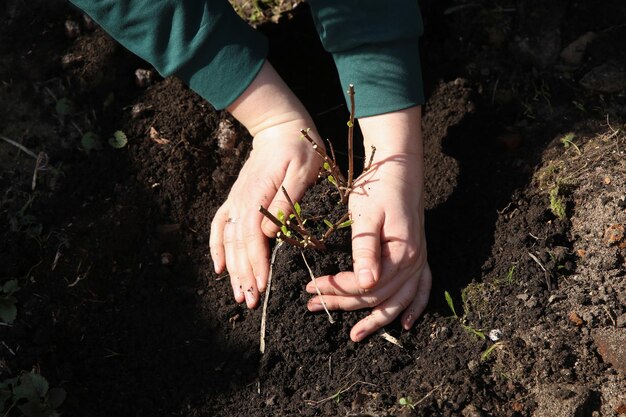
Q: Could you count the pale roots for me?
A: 2